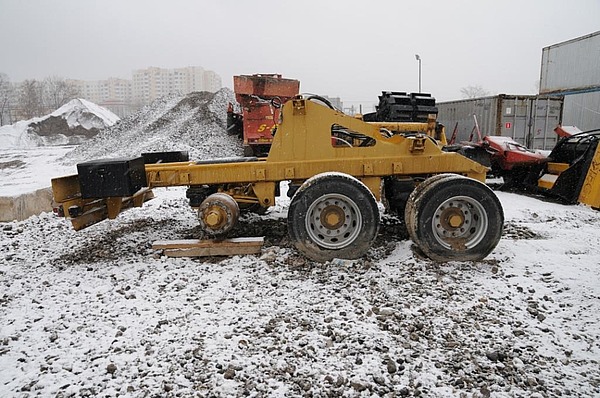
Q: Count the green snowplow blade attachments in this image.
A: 0